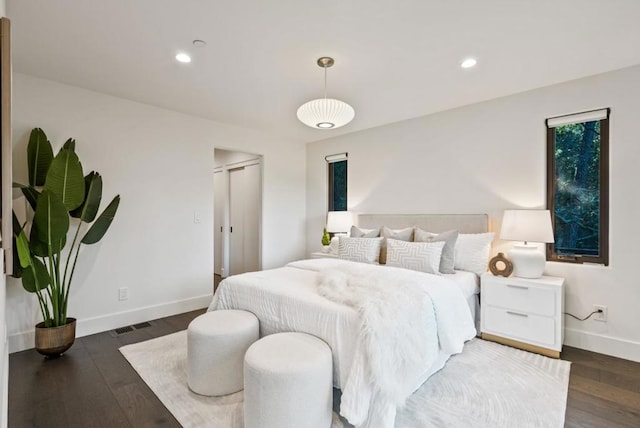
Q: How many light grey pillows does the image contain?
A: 3